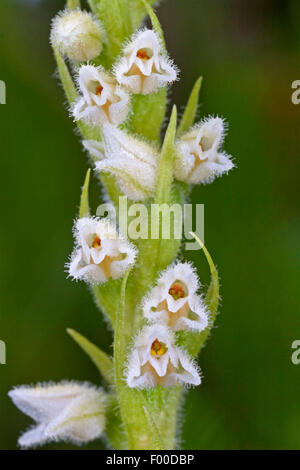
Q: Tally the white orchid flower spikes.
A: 1